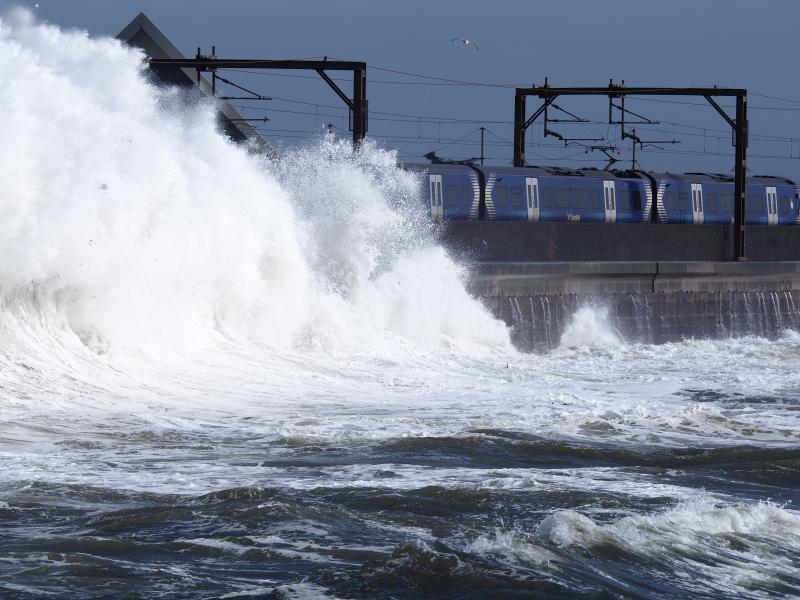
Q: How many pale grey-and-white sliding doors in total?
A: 5